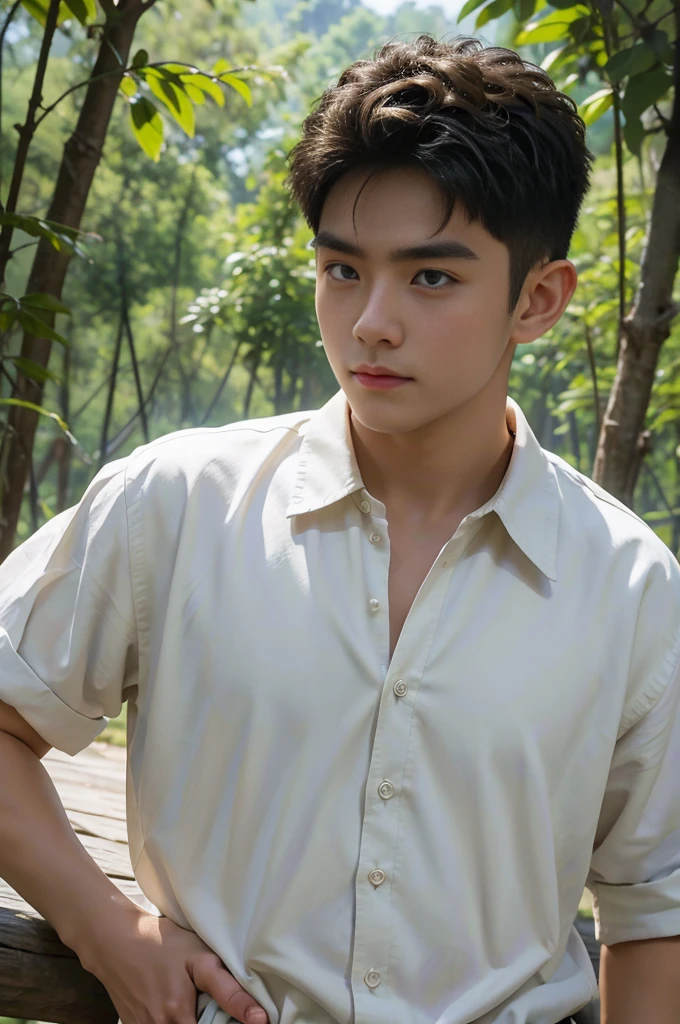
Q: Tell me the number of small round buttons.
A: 7